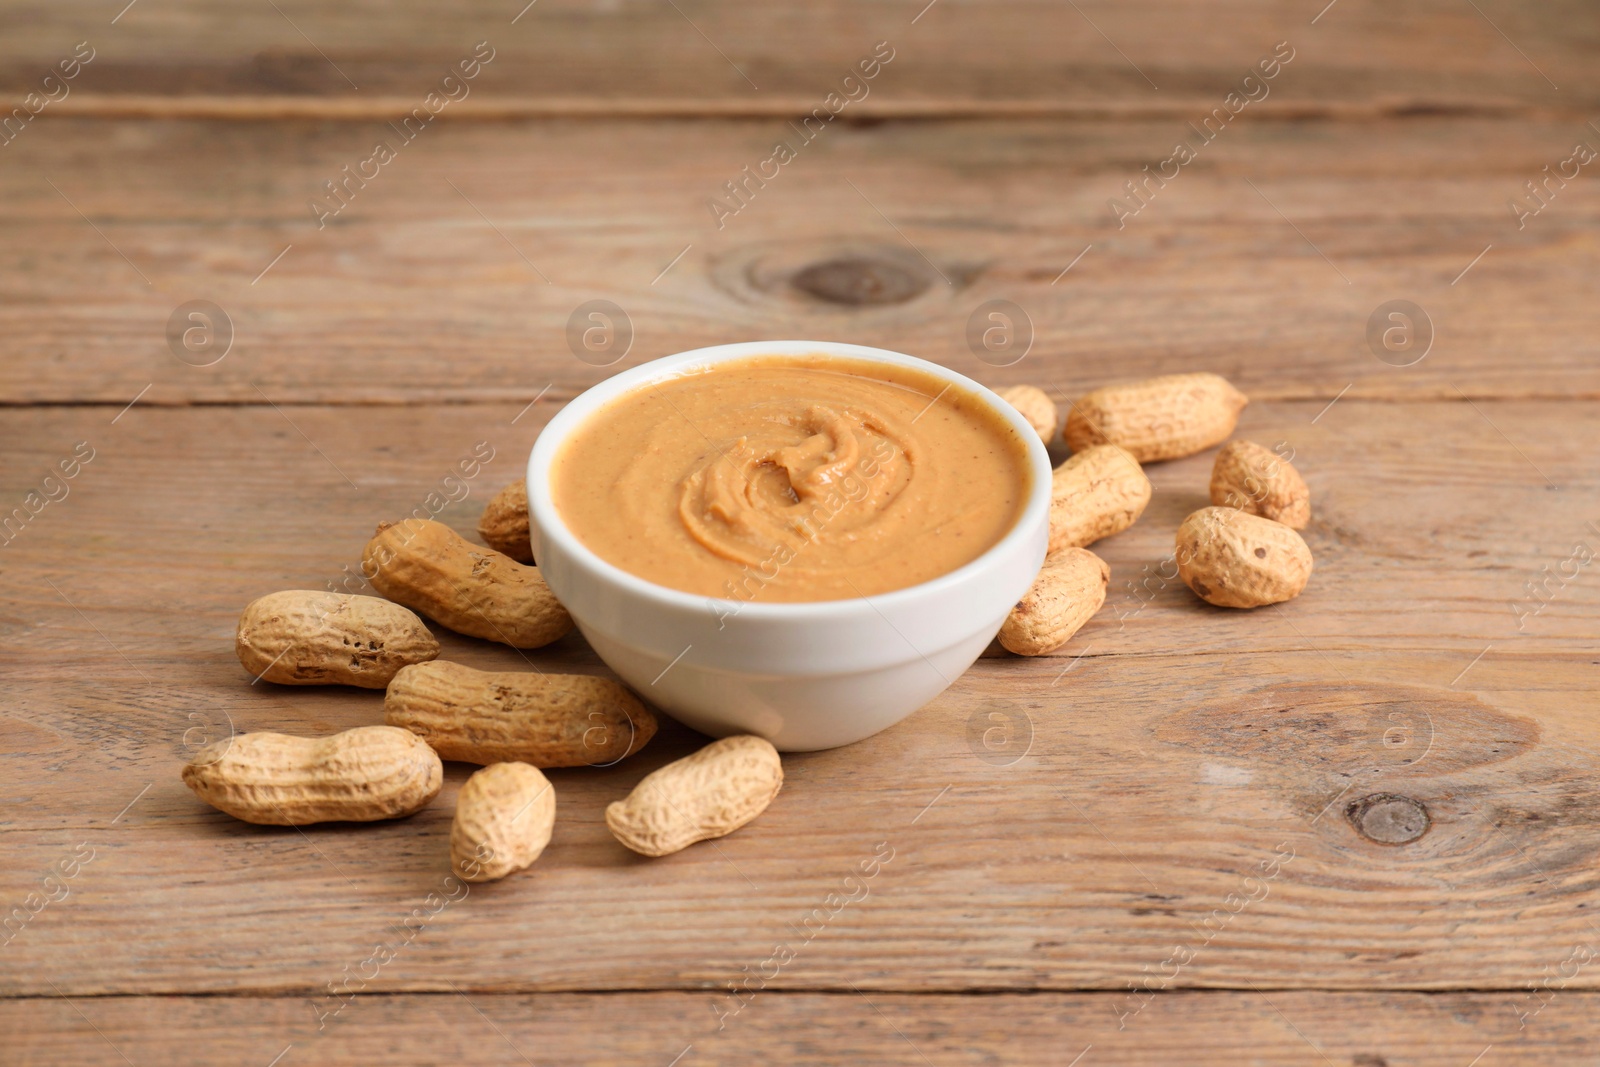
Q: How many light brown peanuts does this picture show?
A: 13